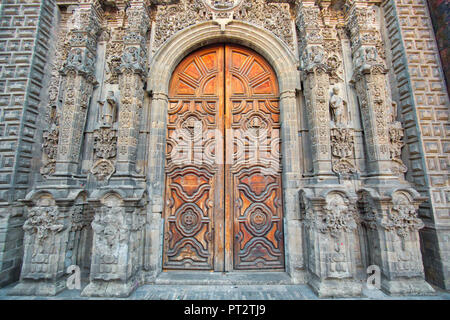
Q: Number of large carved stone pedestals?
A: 4